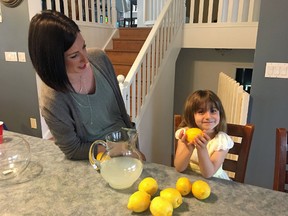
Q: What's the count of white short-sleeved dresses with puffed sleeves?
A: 1